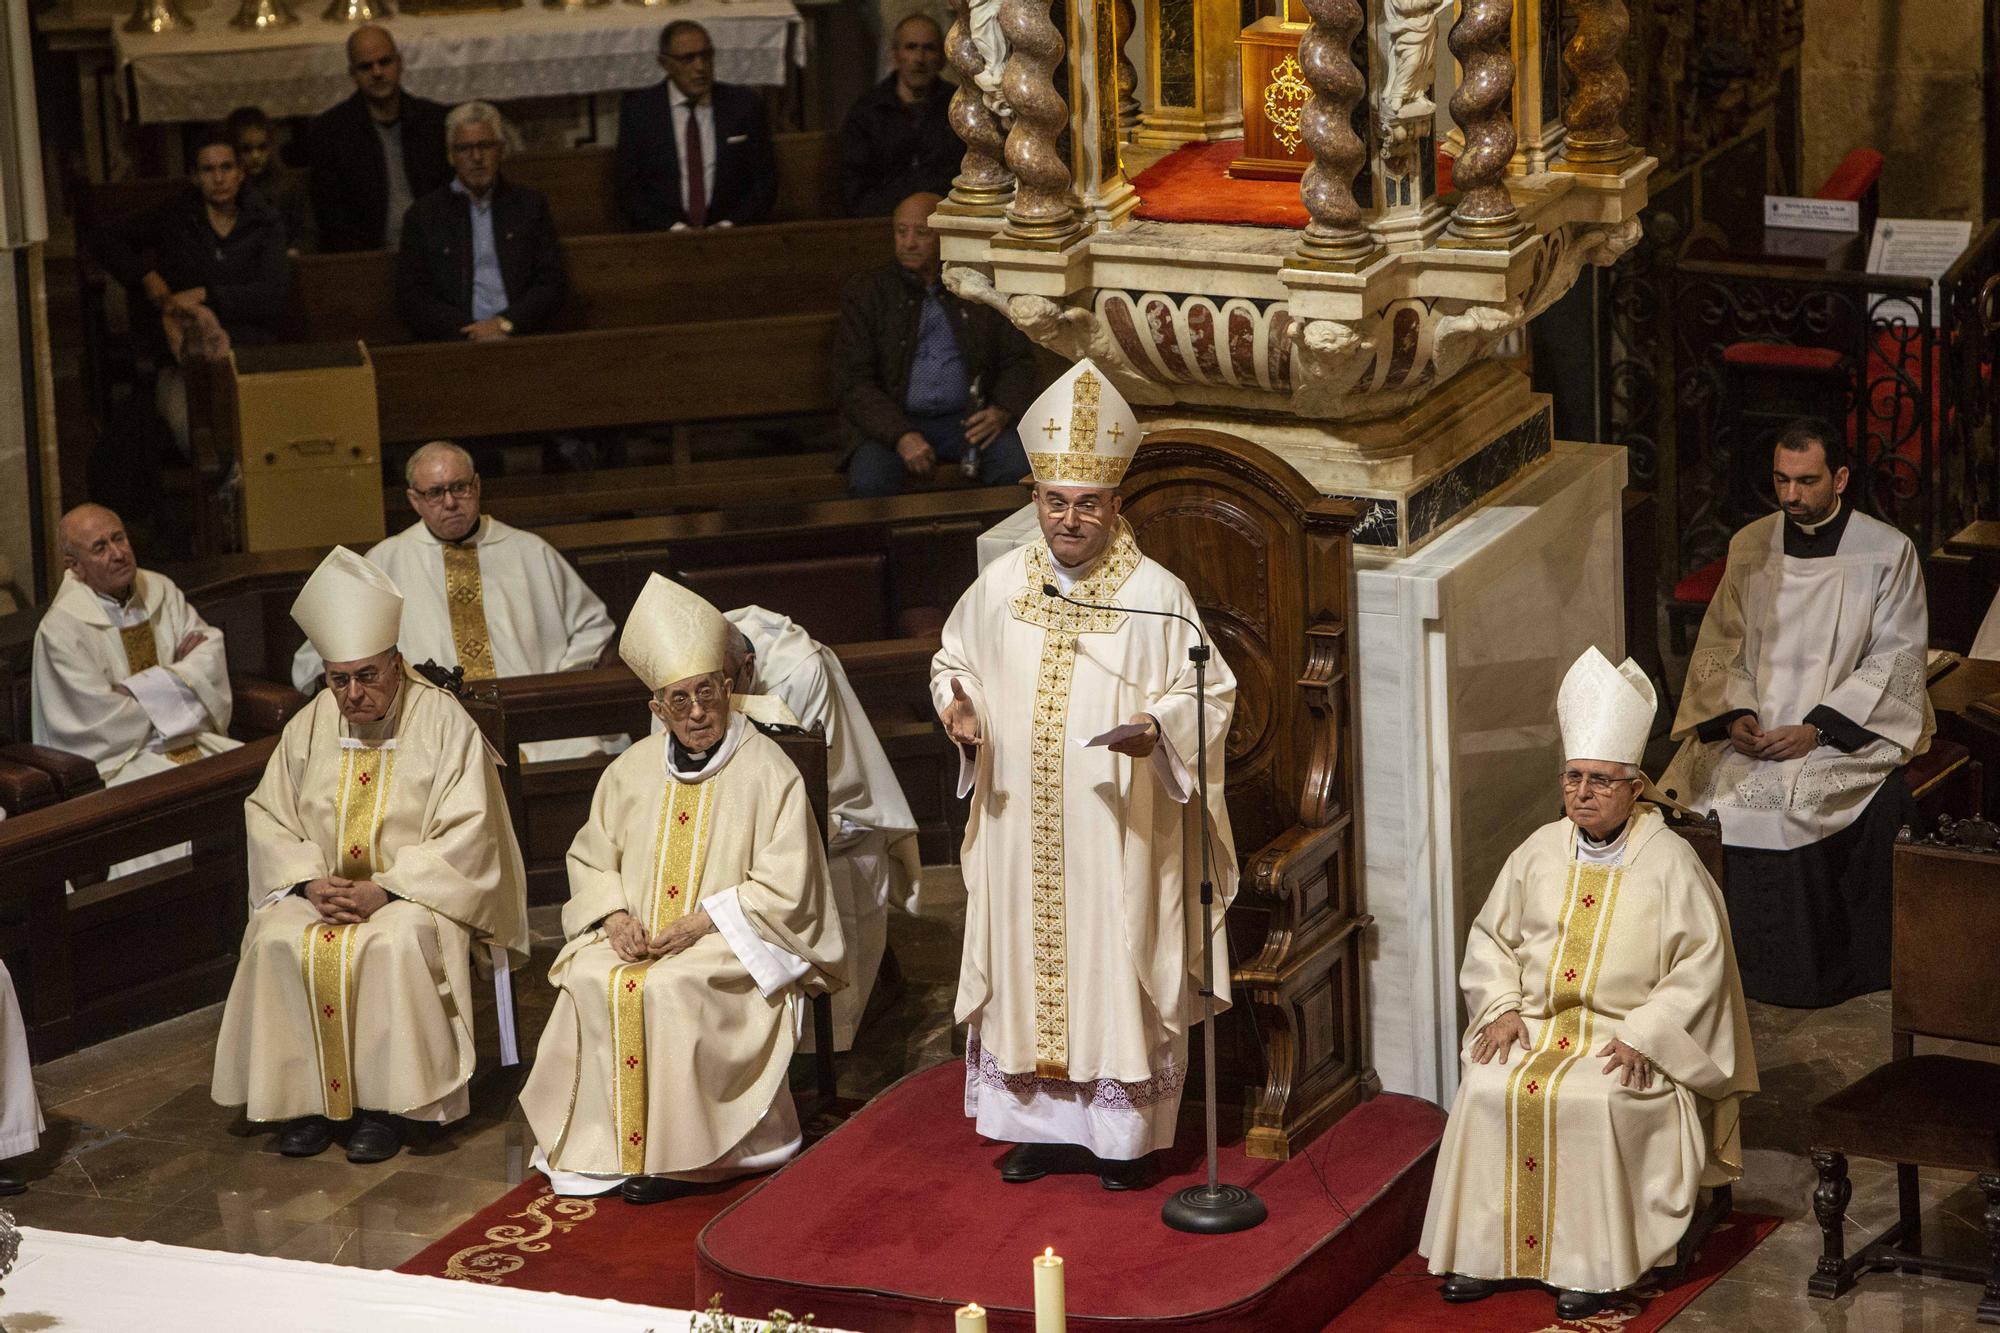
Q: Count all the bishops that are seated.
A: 3